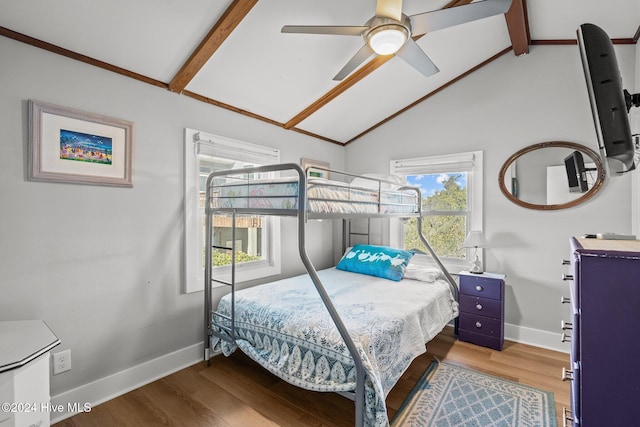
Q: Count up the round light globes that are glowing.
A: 1